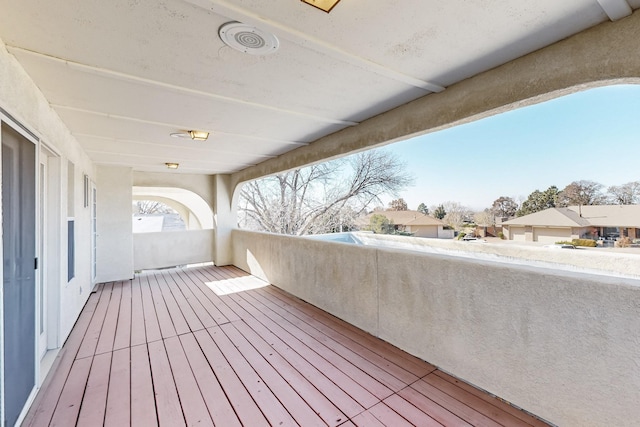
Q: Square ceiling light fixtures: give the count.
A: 3